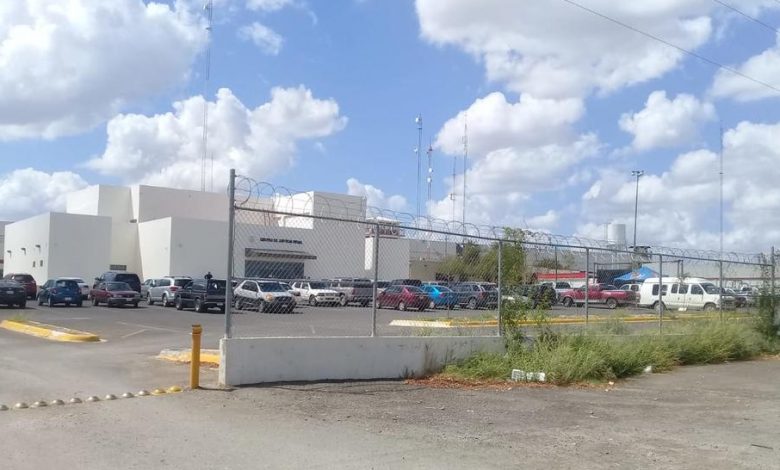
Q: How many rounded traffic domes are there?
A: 11